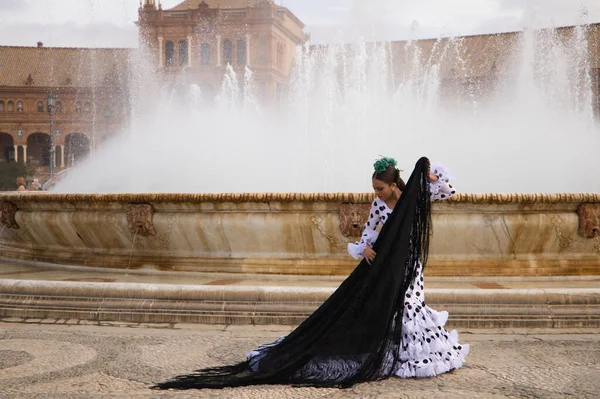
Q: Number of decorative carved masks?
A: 4